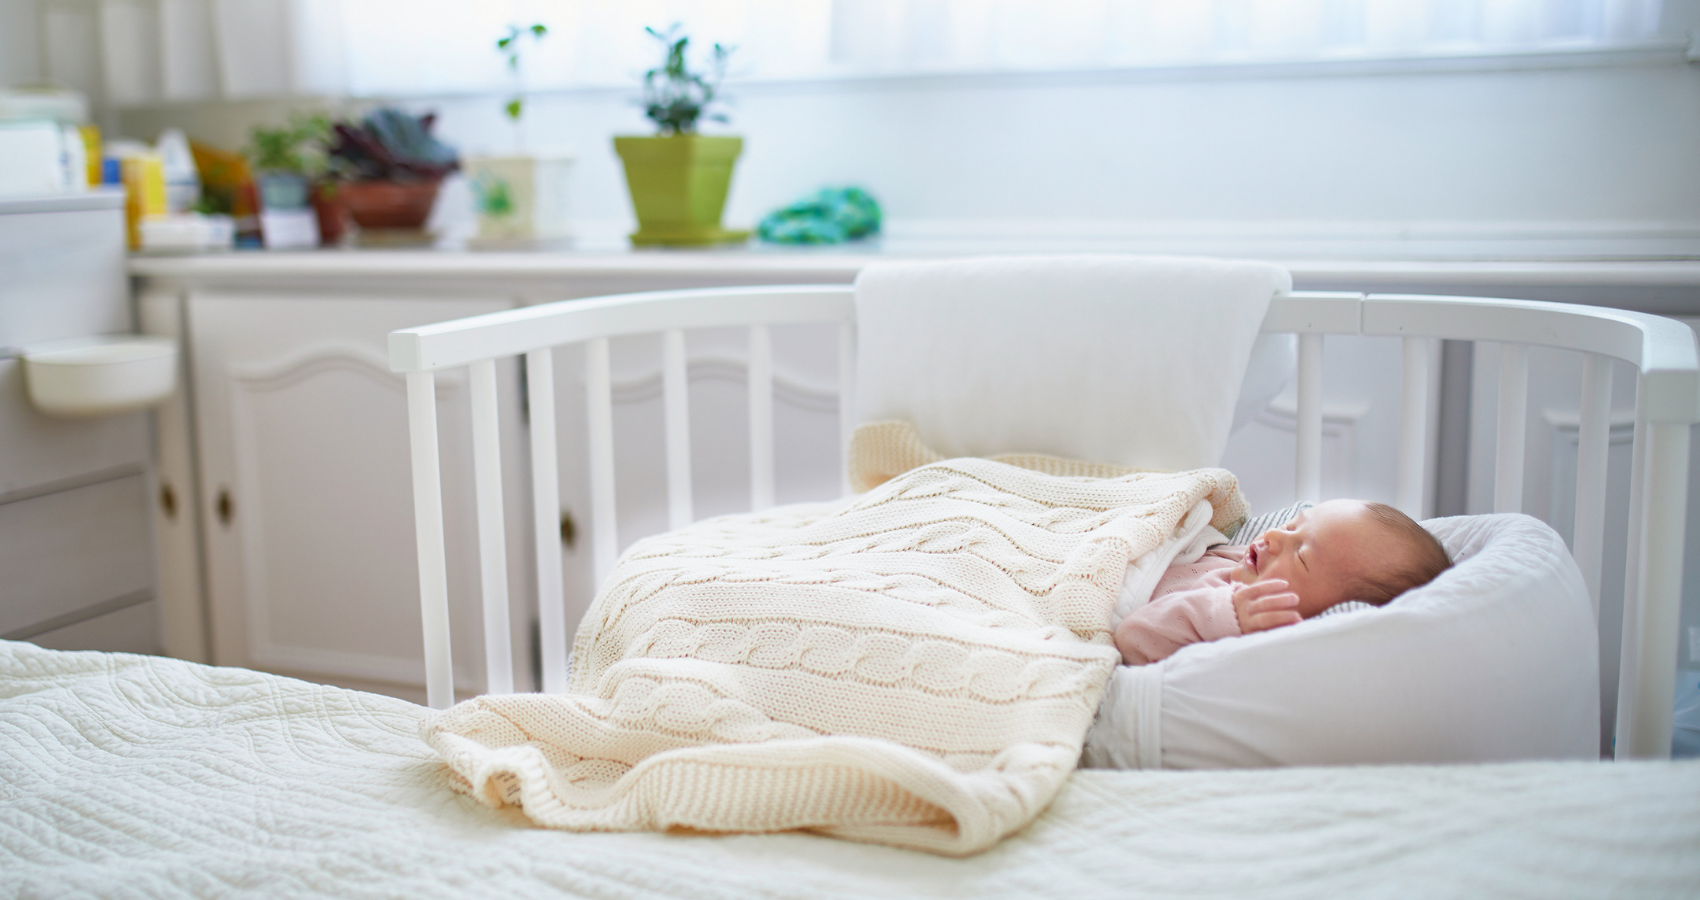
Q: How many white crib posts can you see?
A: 13